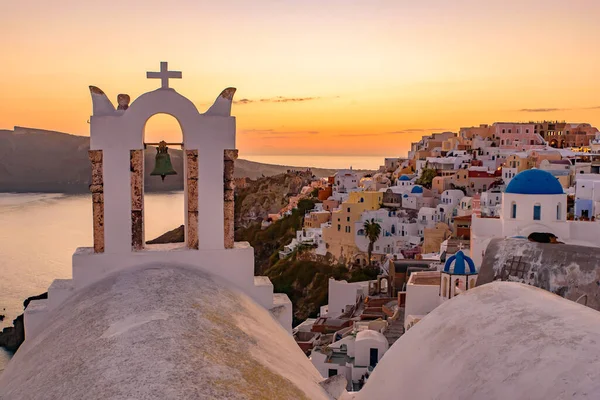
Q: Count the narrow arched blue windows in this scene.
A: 3